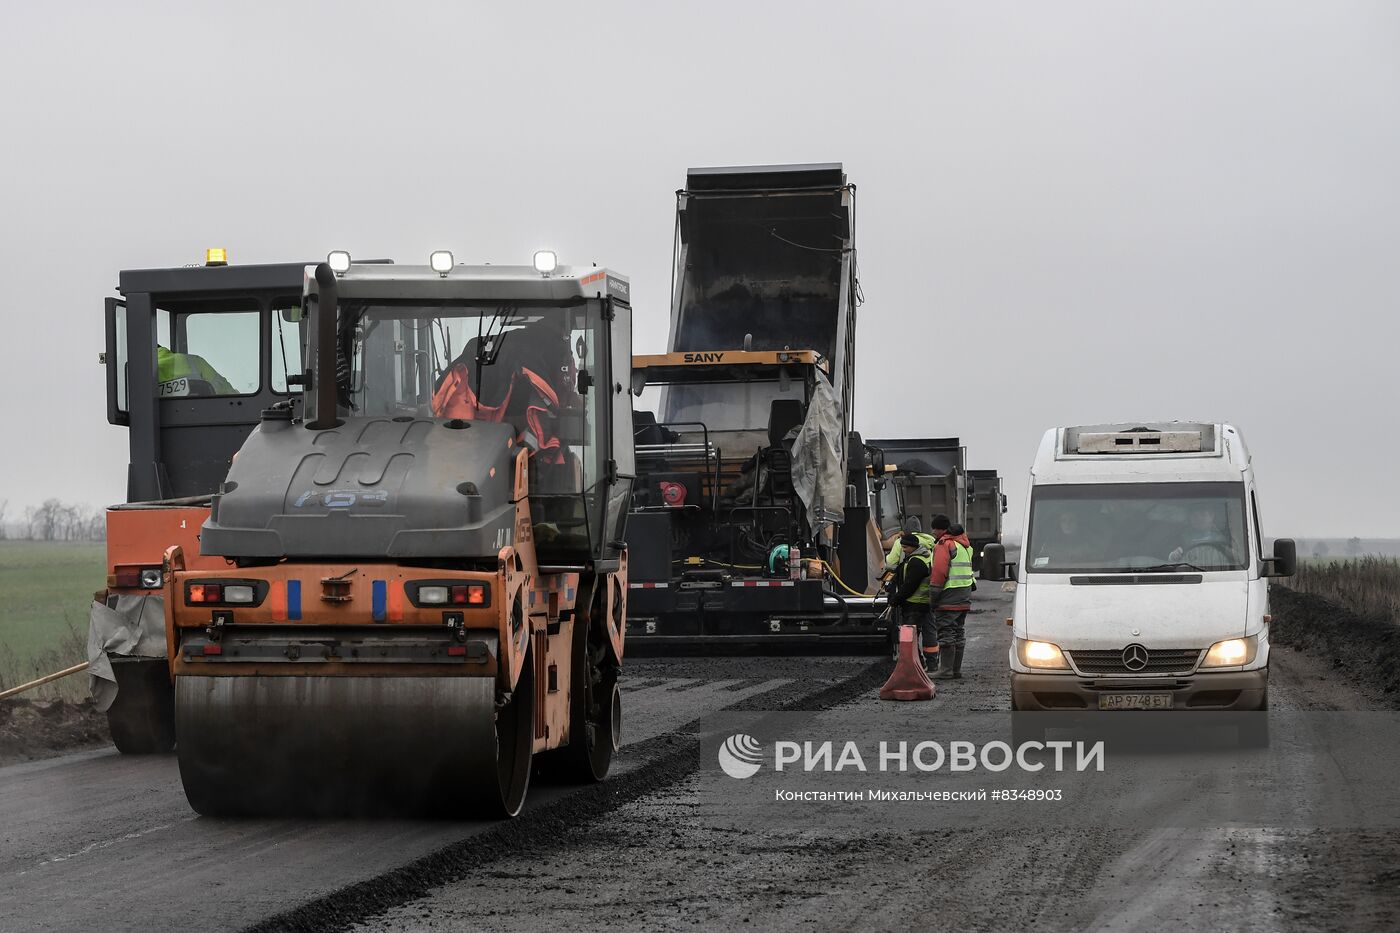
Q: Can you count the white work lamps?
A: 3